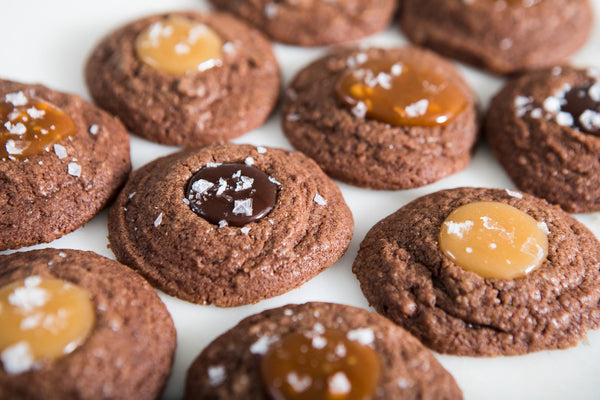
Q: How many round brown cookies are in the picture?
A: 10